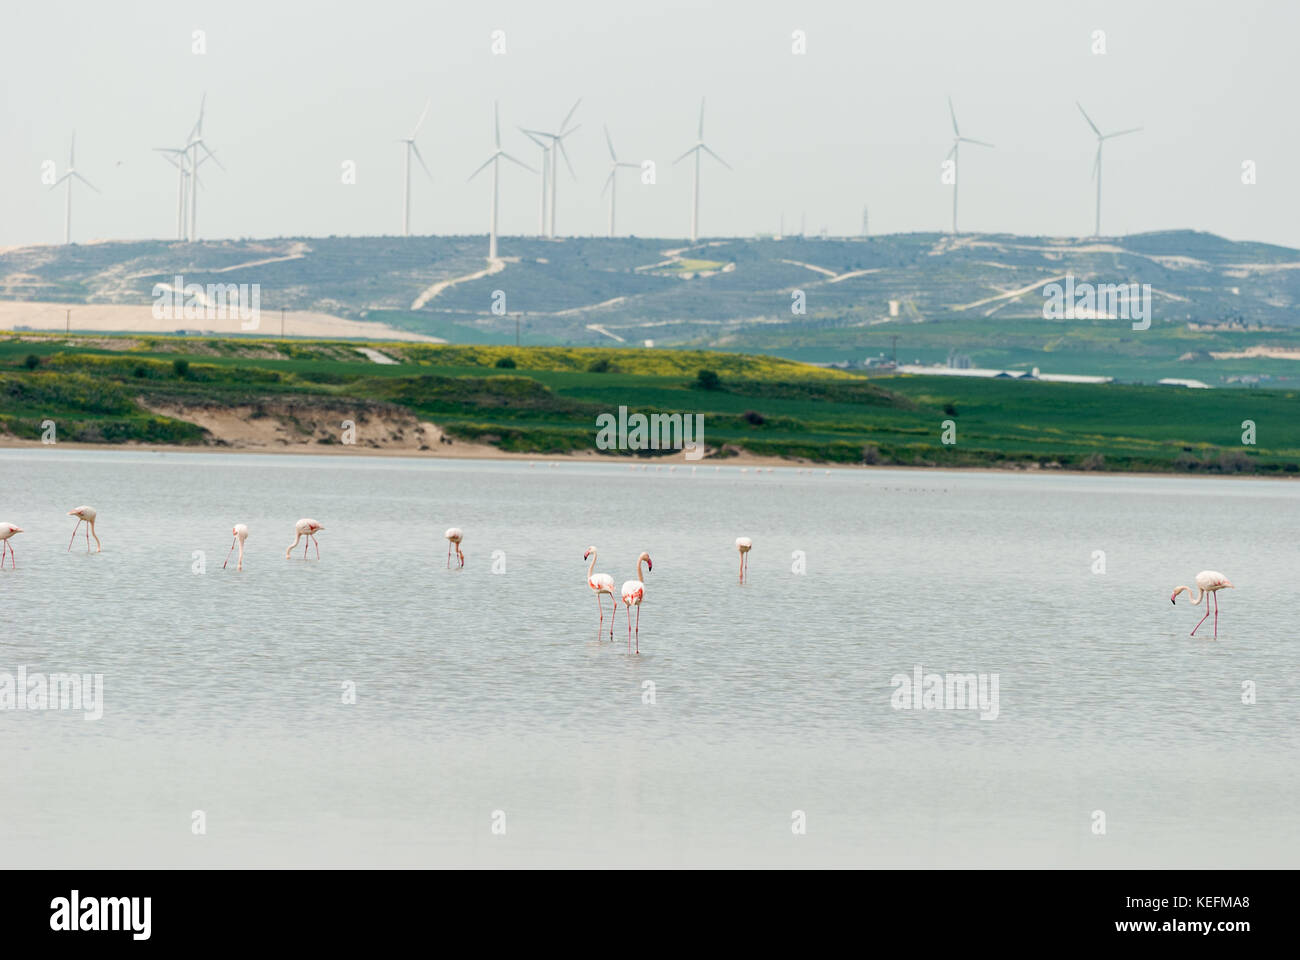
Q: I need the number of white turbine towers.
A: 12